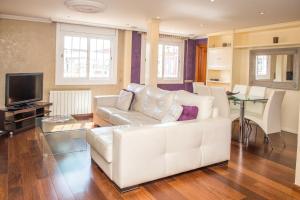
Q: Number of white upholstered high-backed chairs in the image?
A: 5